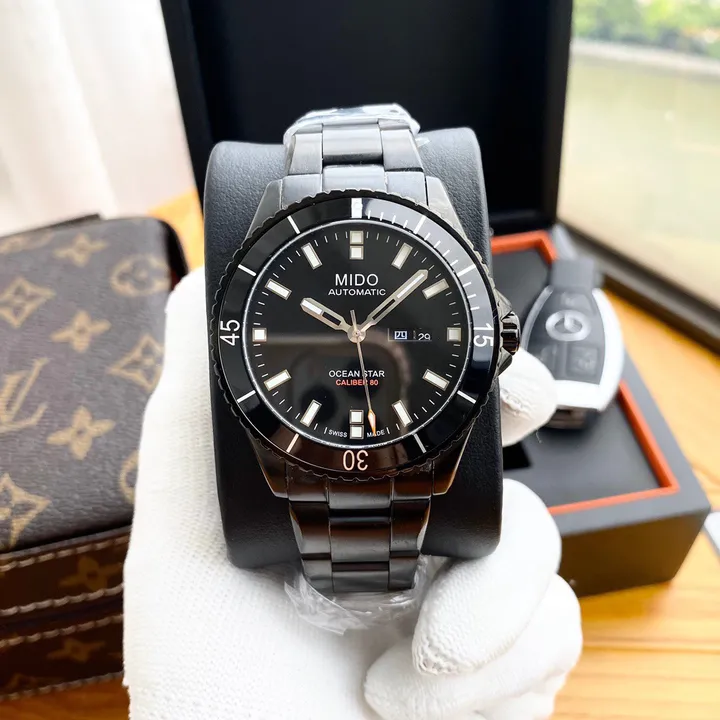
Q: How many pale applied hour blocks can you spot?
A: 14